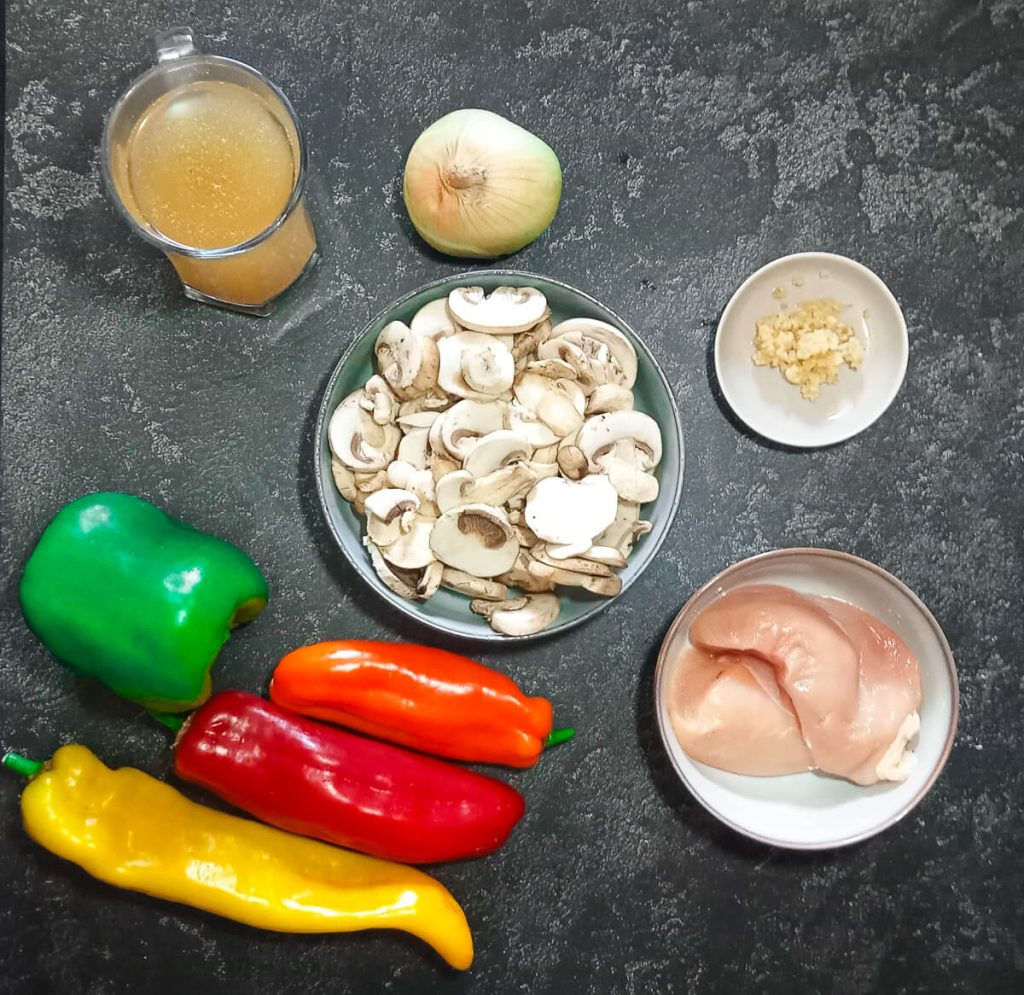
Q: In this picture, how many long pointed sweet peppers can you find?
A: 3